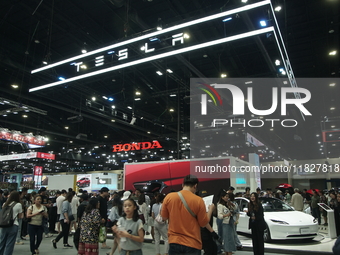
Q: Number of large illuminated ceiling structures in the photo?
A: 1